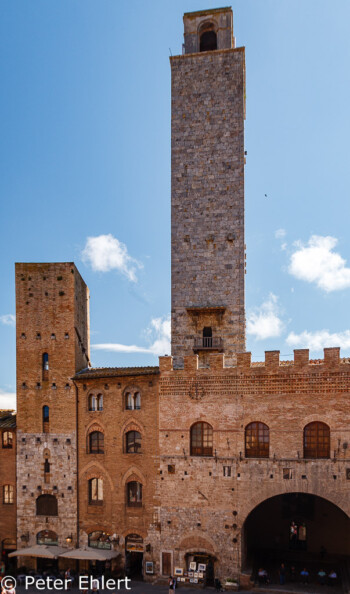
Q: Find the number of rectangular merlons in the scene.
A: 7